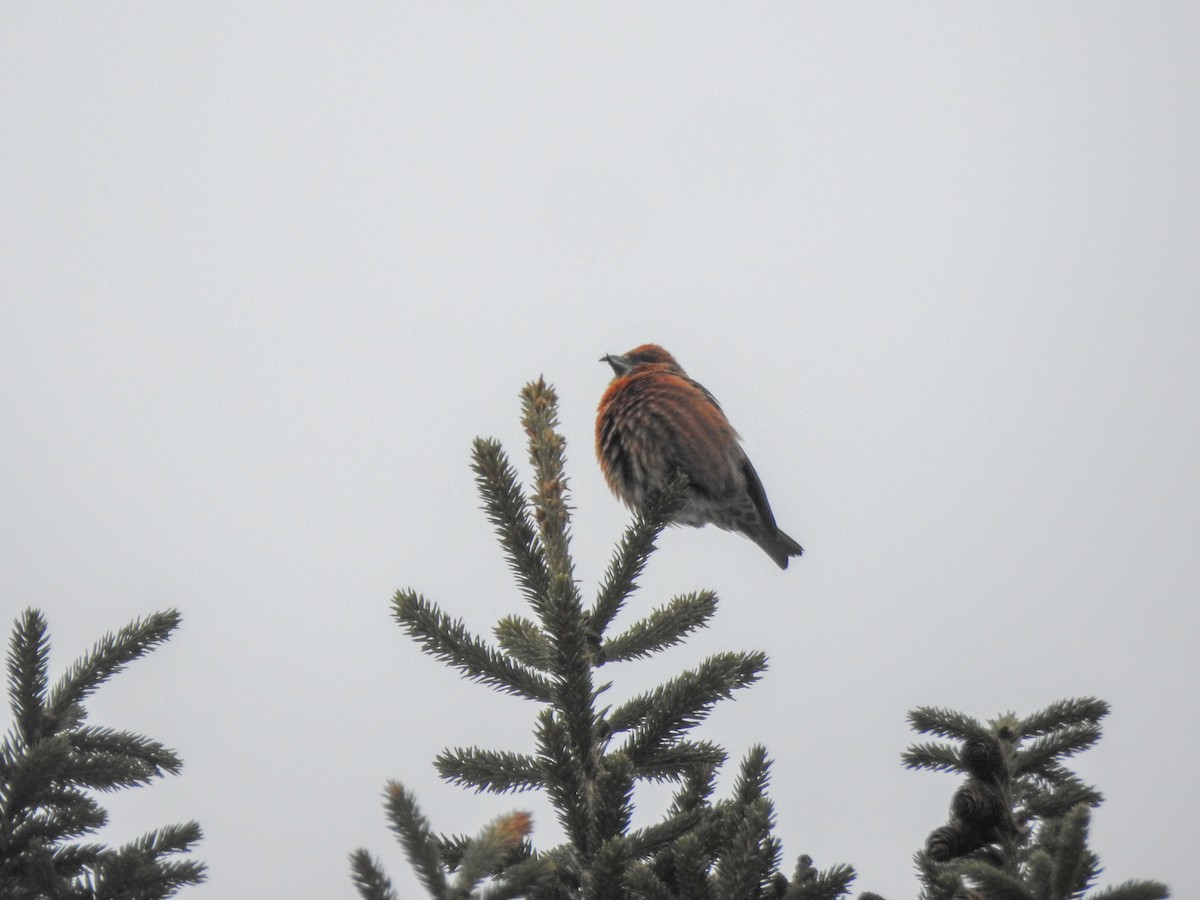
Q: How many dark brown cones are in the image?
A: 3